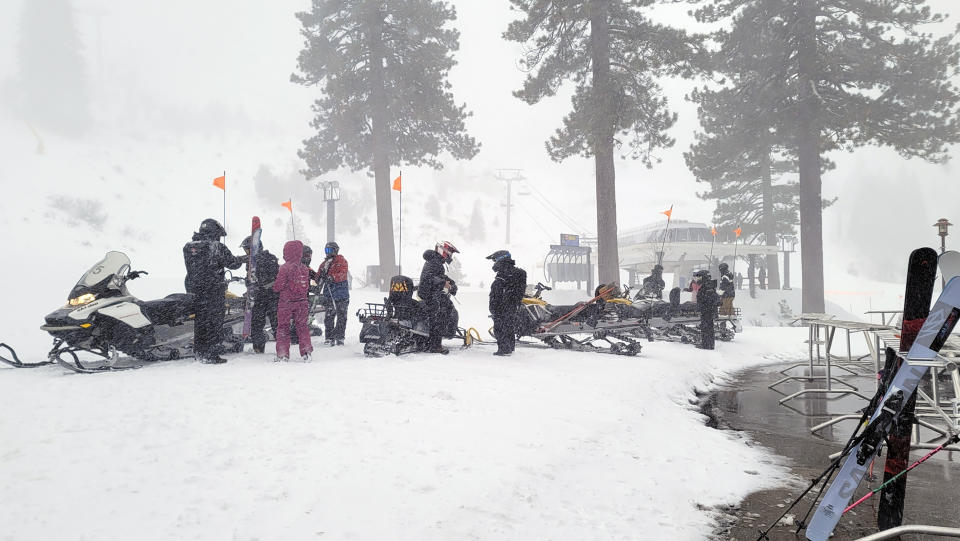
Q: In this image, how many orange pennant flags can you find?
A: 6